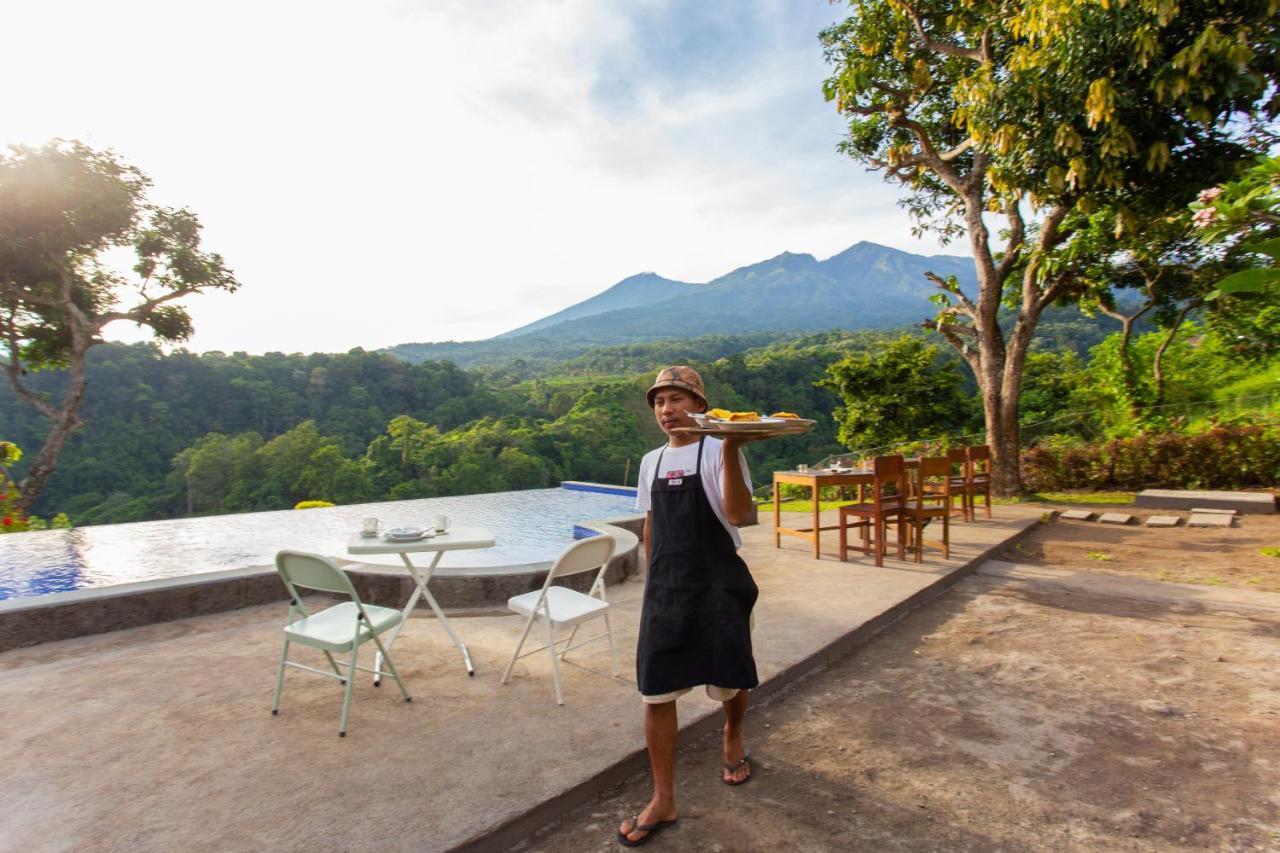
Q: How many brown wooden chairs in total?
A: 4